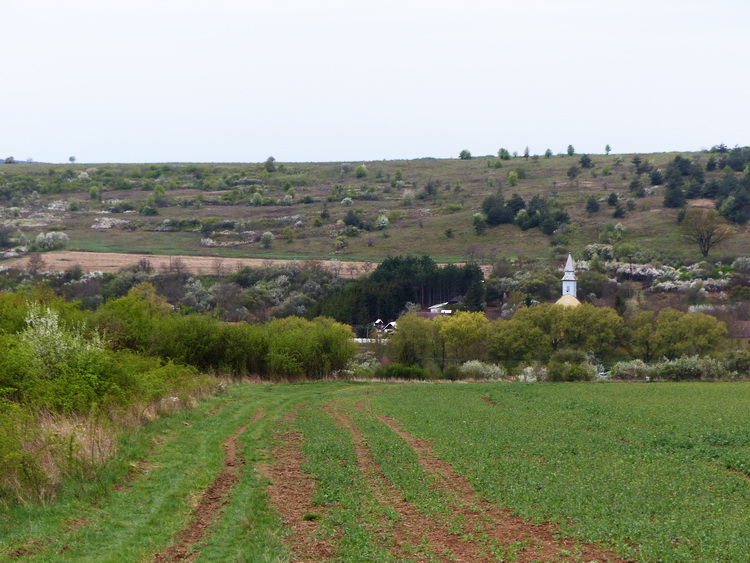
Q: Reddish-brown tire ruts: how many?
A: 4